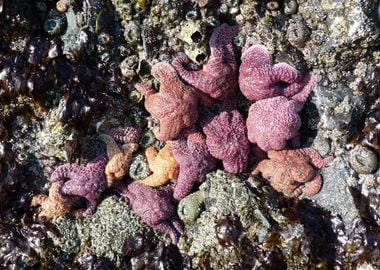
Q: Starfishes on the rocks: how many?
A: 13